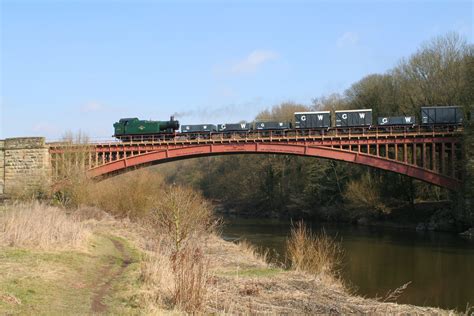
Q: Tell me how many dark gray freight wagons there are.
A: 7